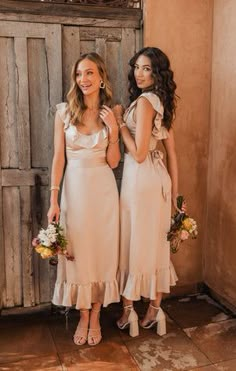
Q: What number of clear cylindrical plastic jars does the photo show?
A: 0